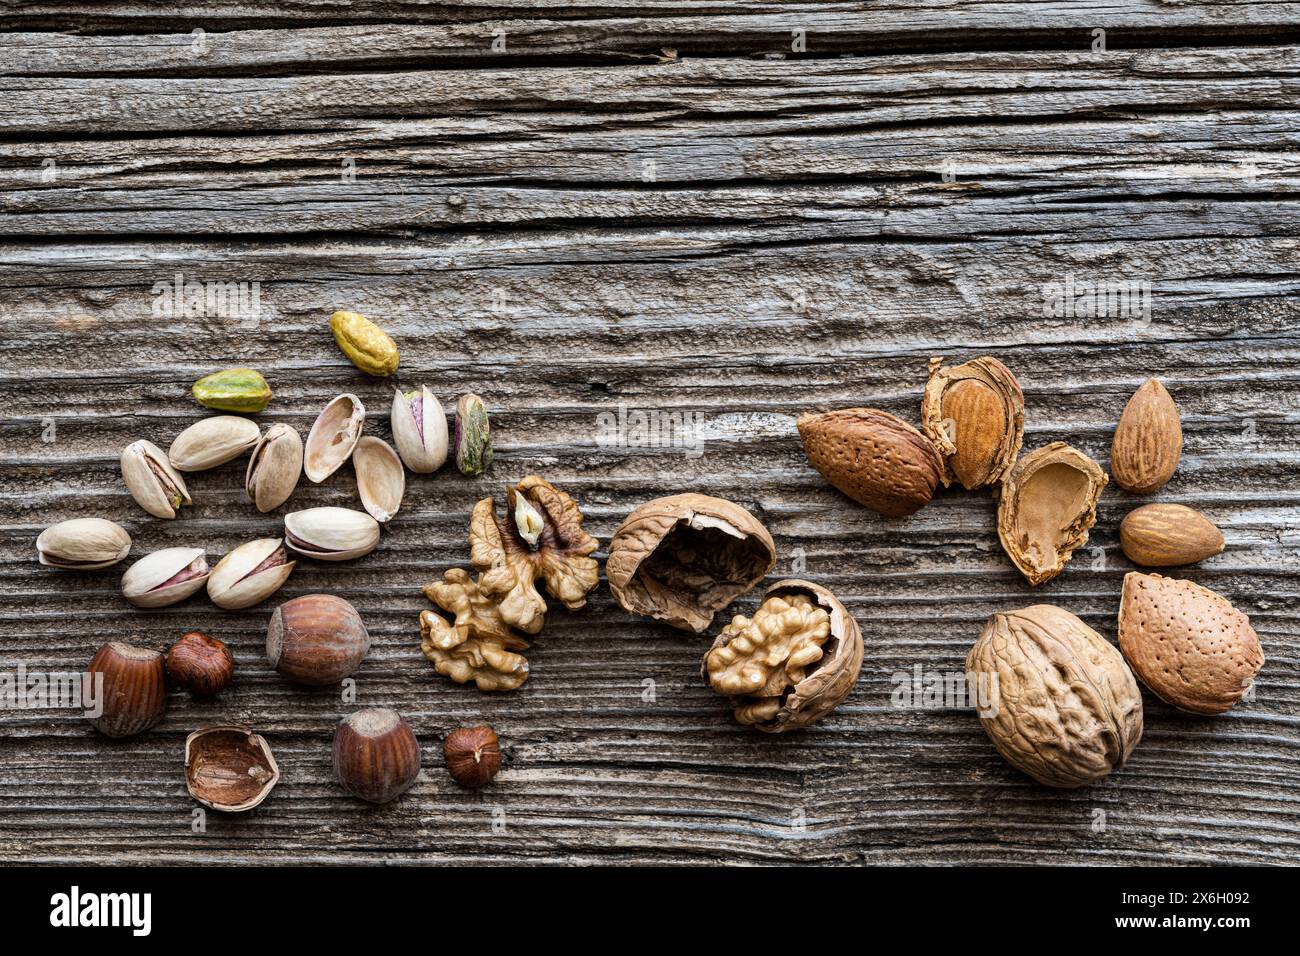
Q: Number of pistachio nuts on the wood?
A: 11